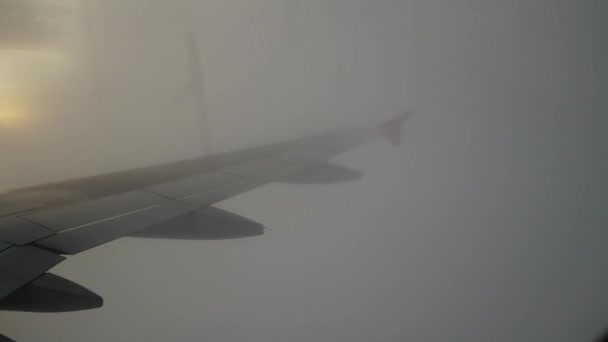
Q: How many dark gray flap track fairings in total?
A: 3